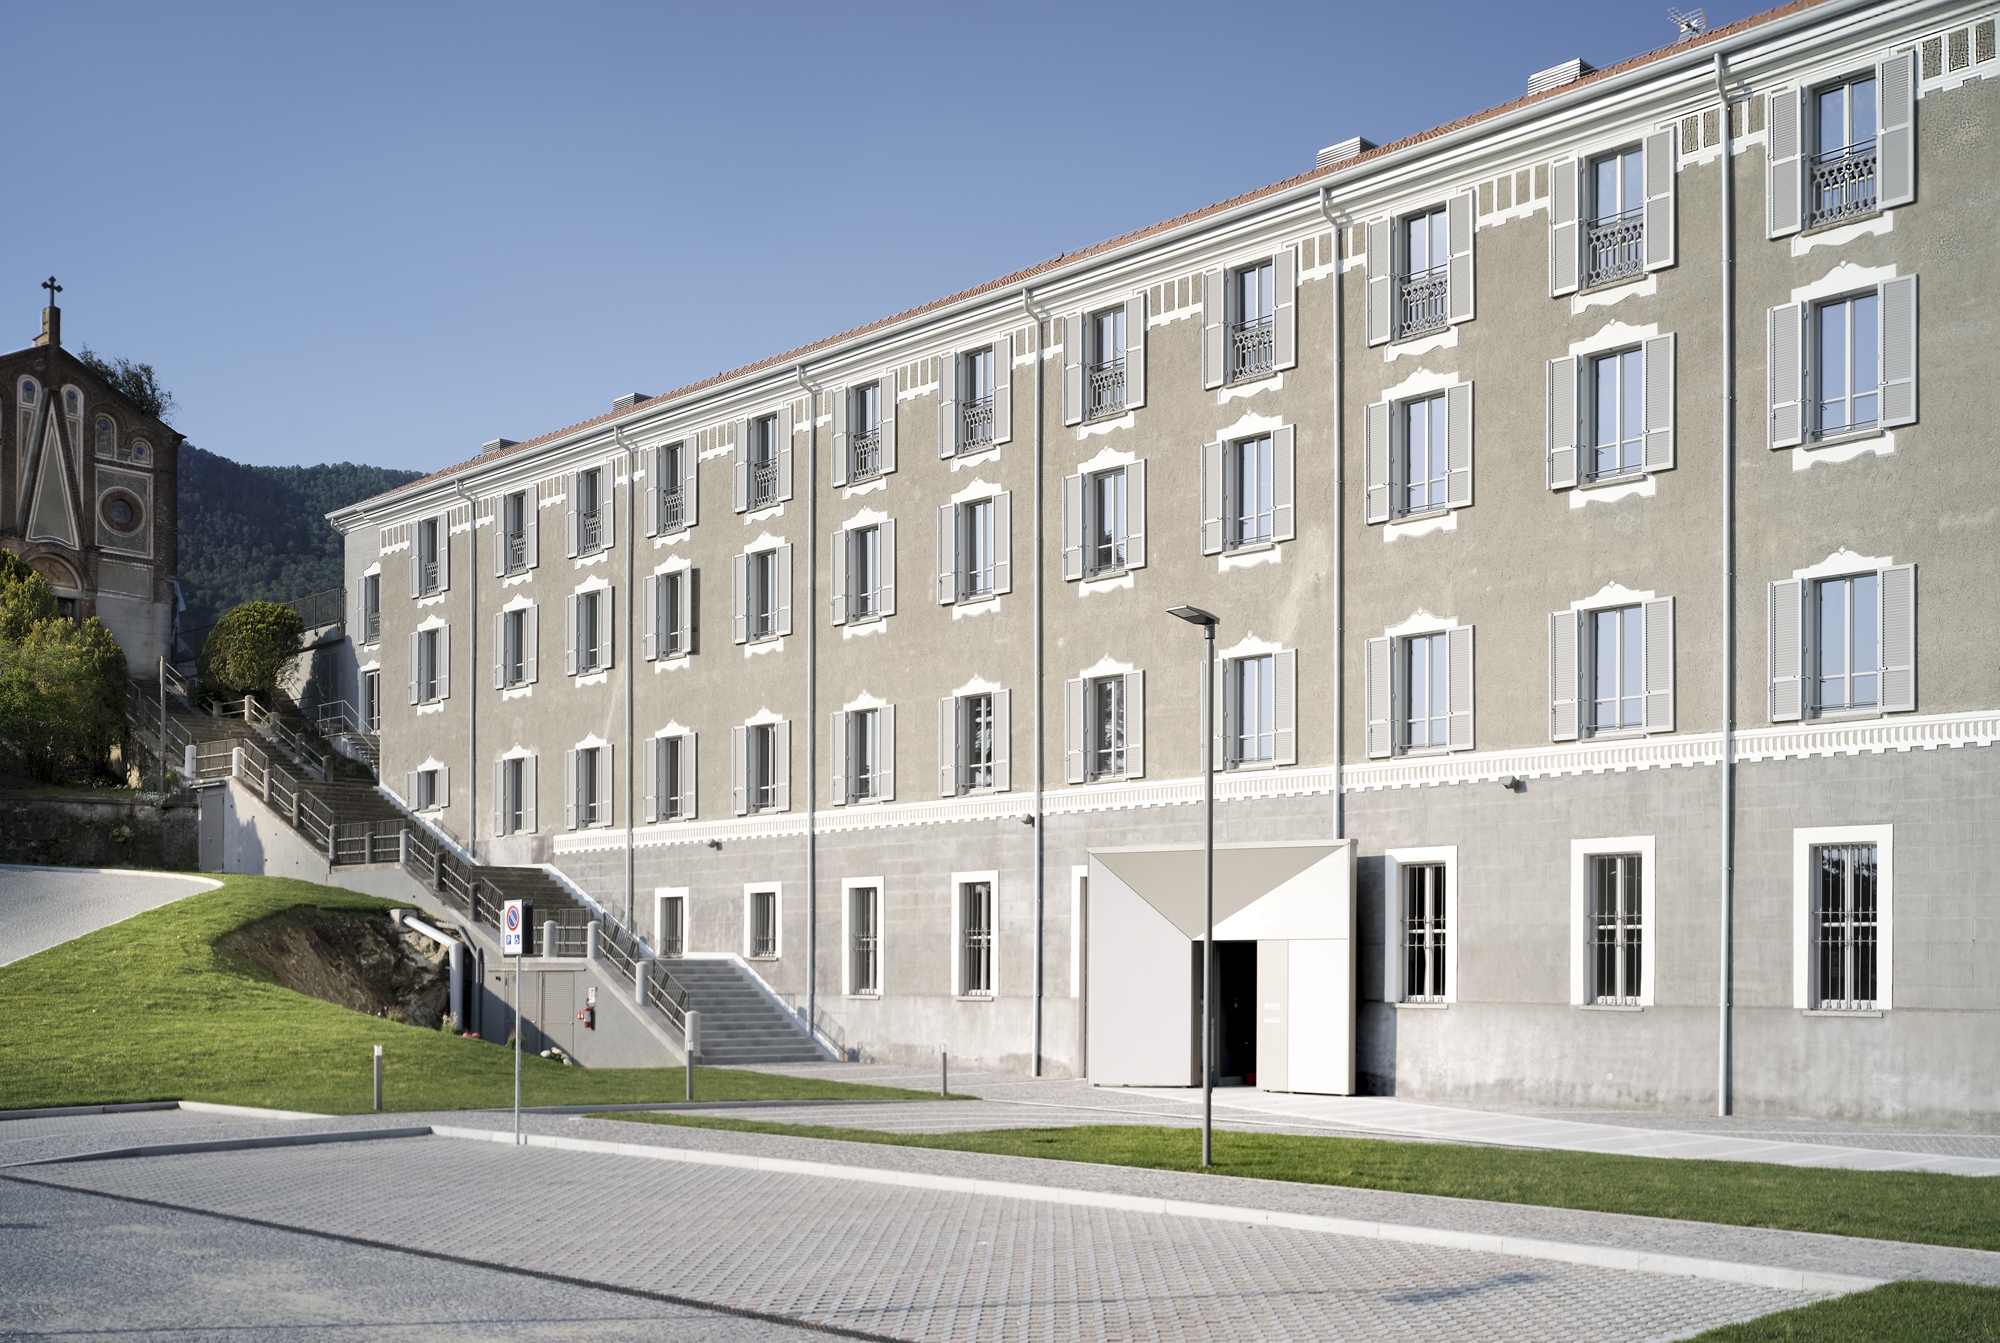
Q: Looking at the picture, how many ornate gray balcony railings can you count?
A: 13